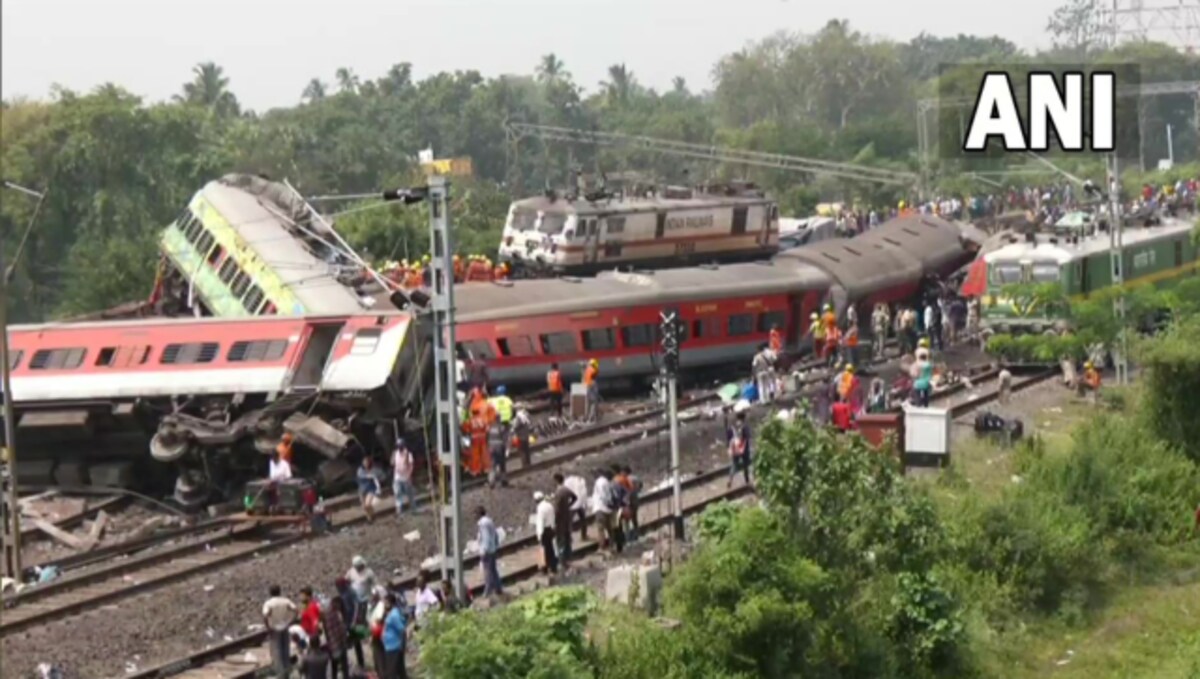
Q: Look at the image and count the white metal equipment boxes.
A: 1